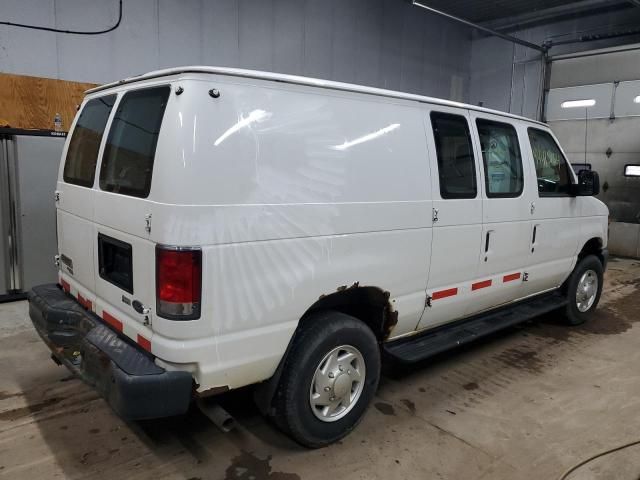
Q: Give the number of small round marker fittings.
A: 2